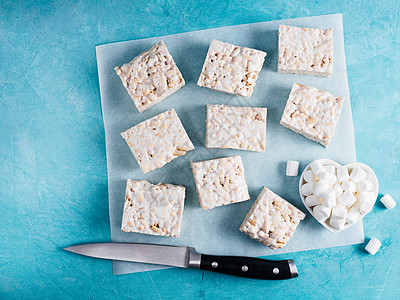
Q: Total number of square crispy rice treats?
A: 9